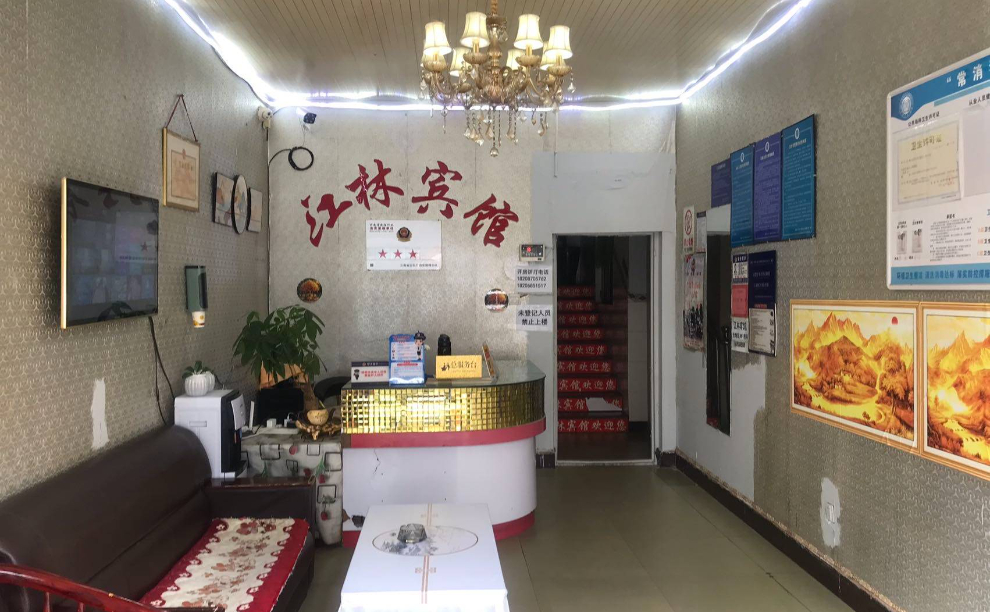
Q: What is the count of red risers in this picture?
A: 9